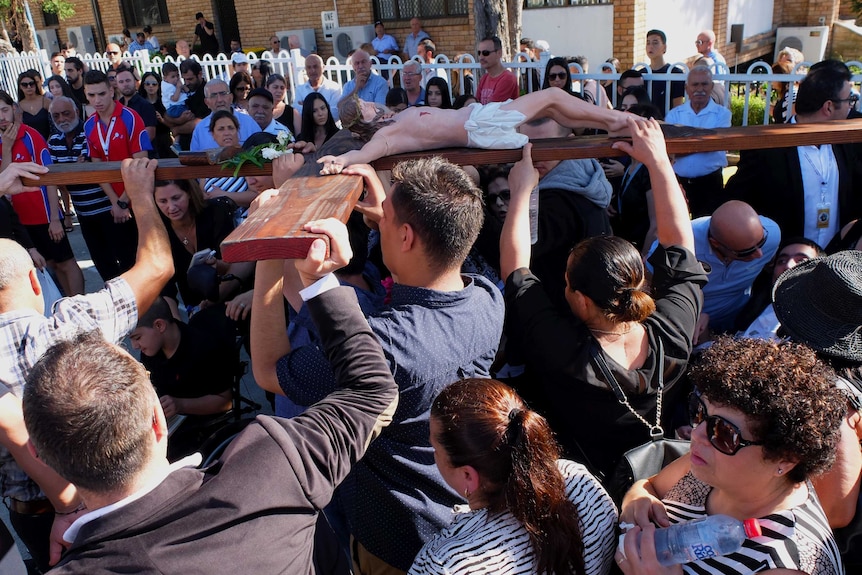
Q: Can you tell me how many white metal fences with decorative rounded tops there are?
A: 1